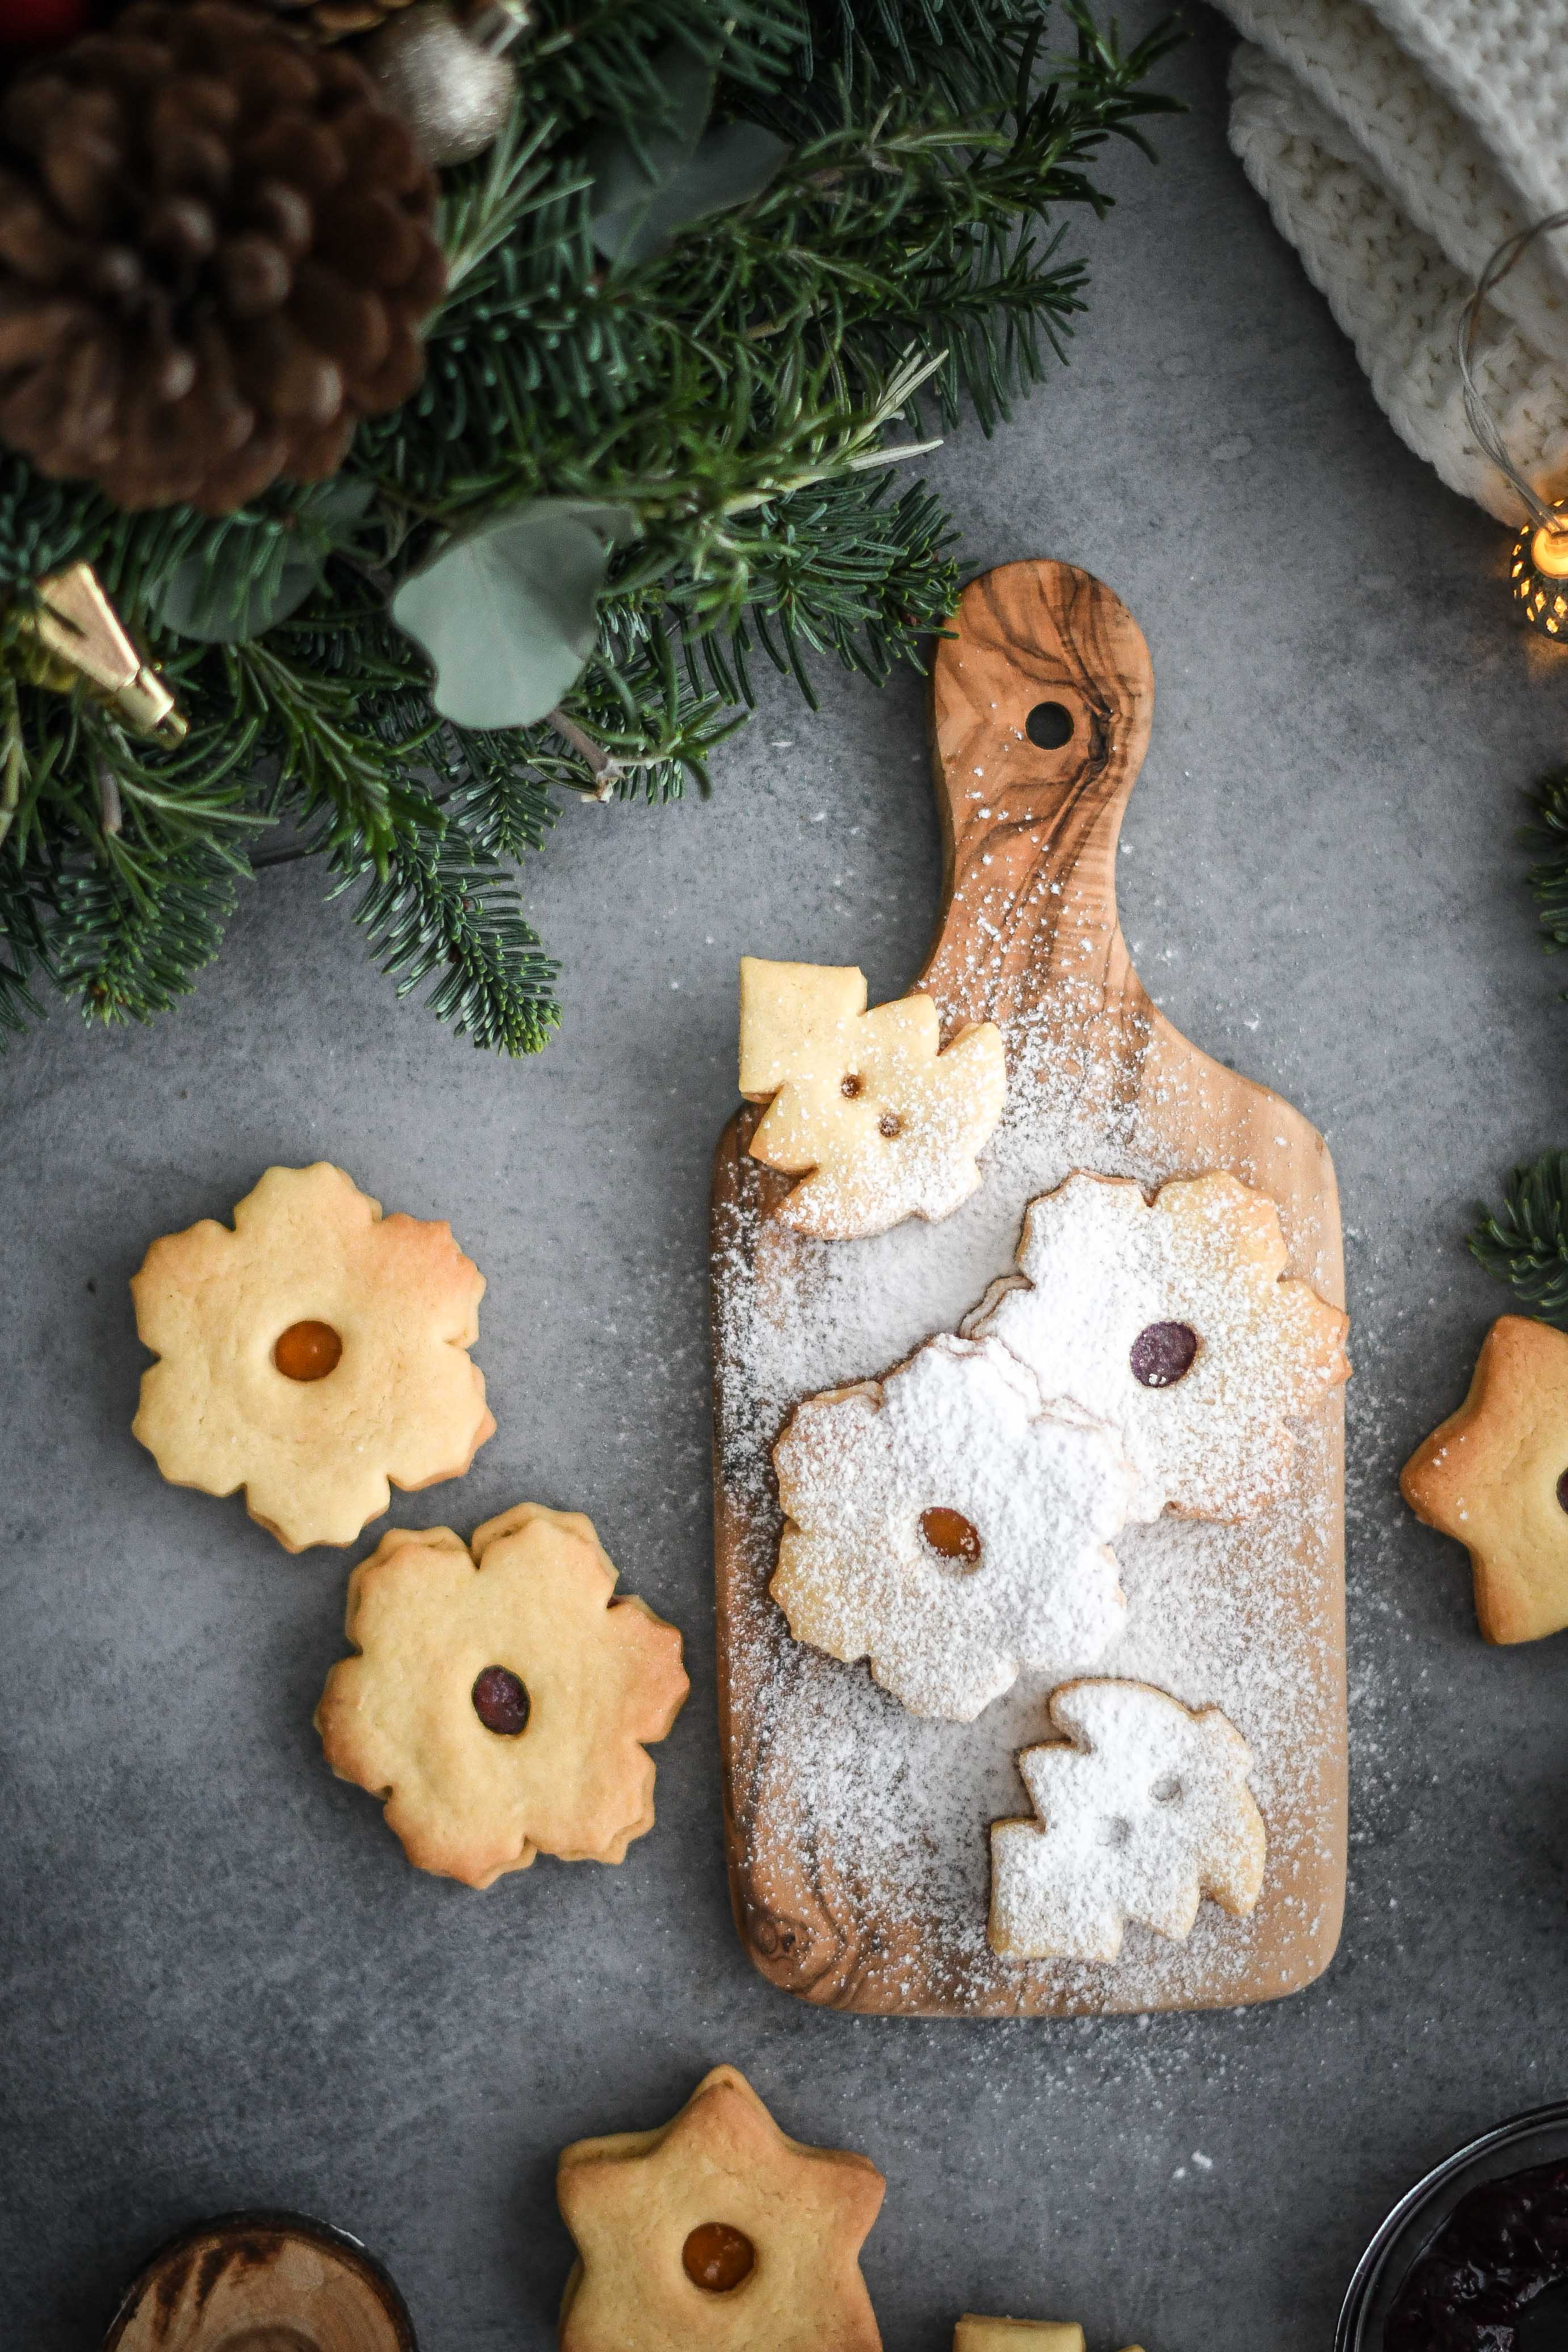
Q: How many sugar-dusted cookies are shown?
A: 4